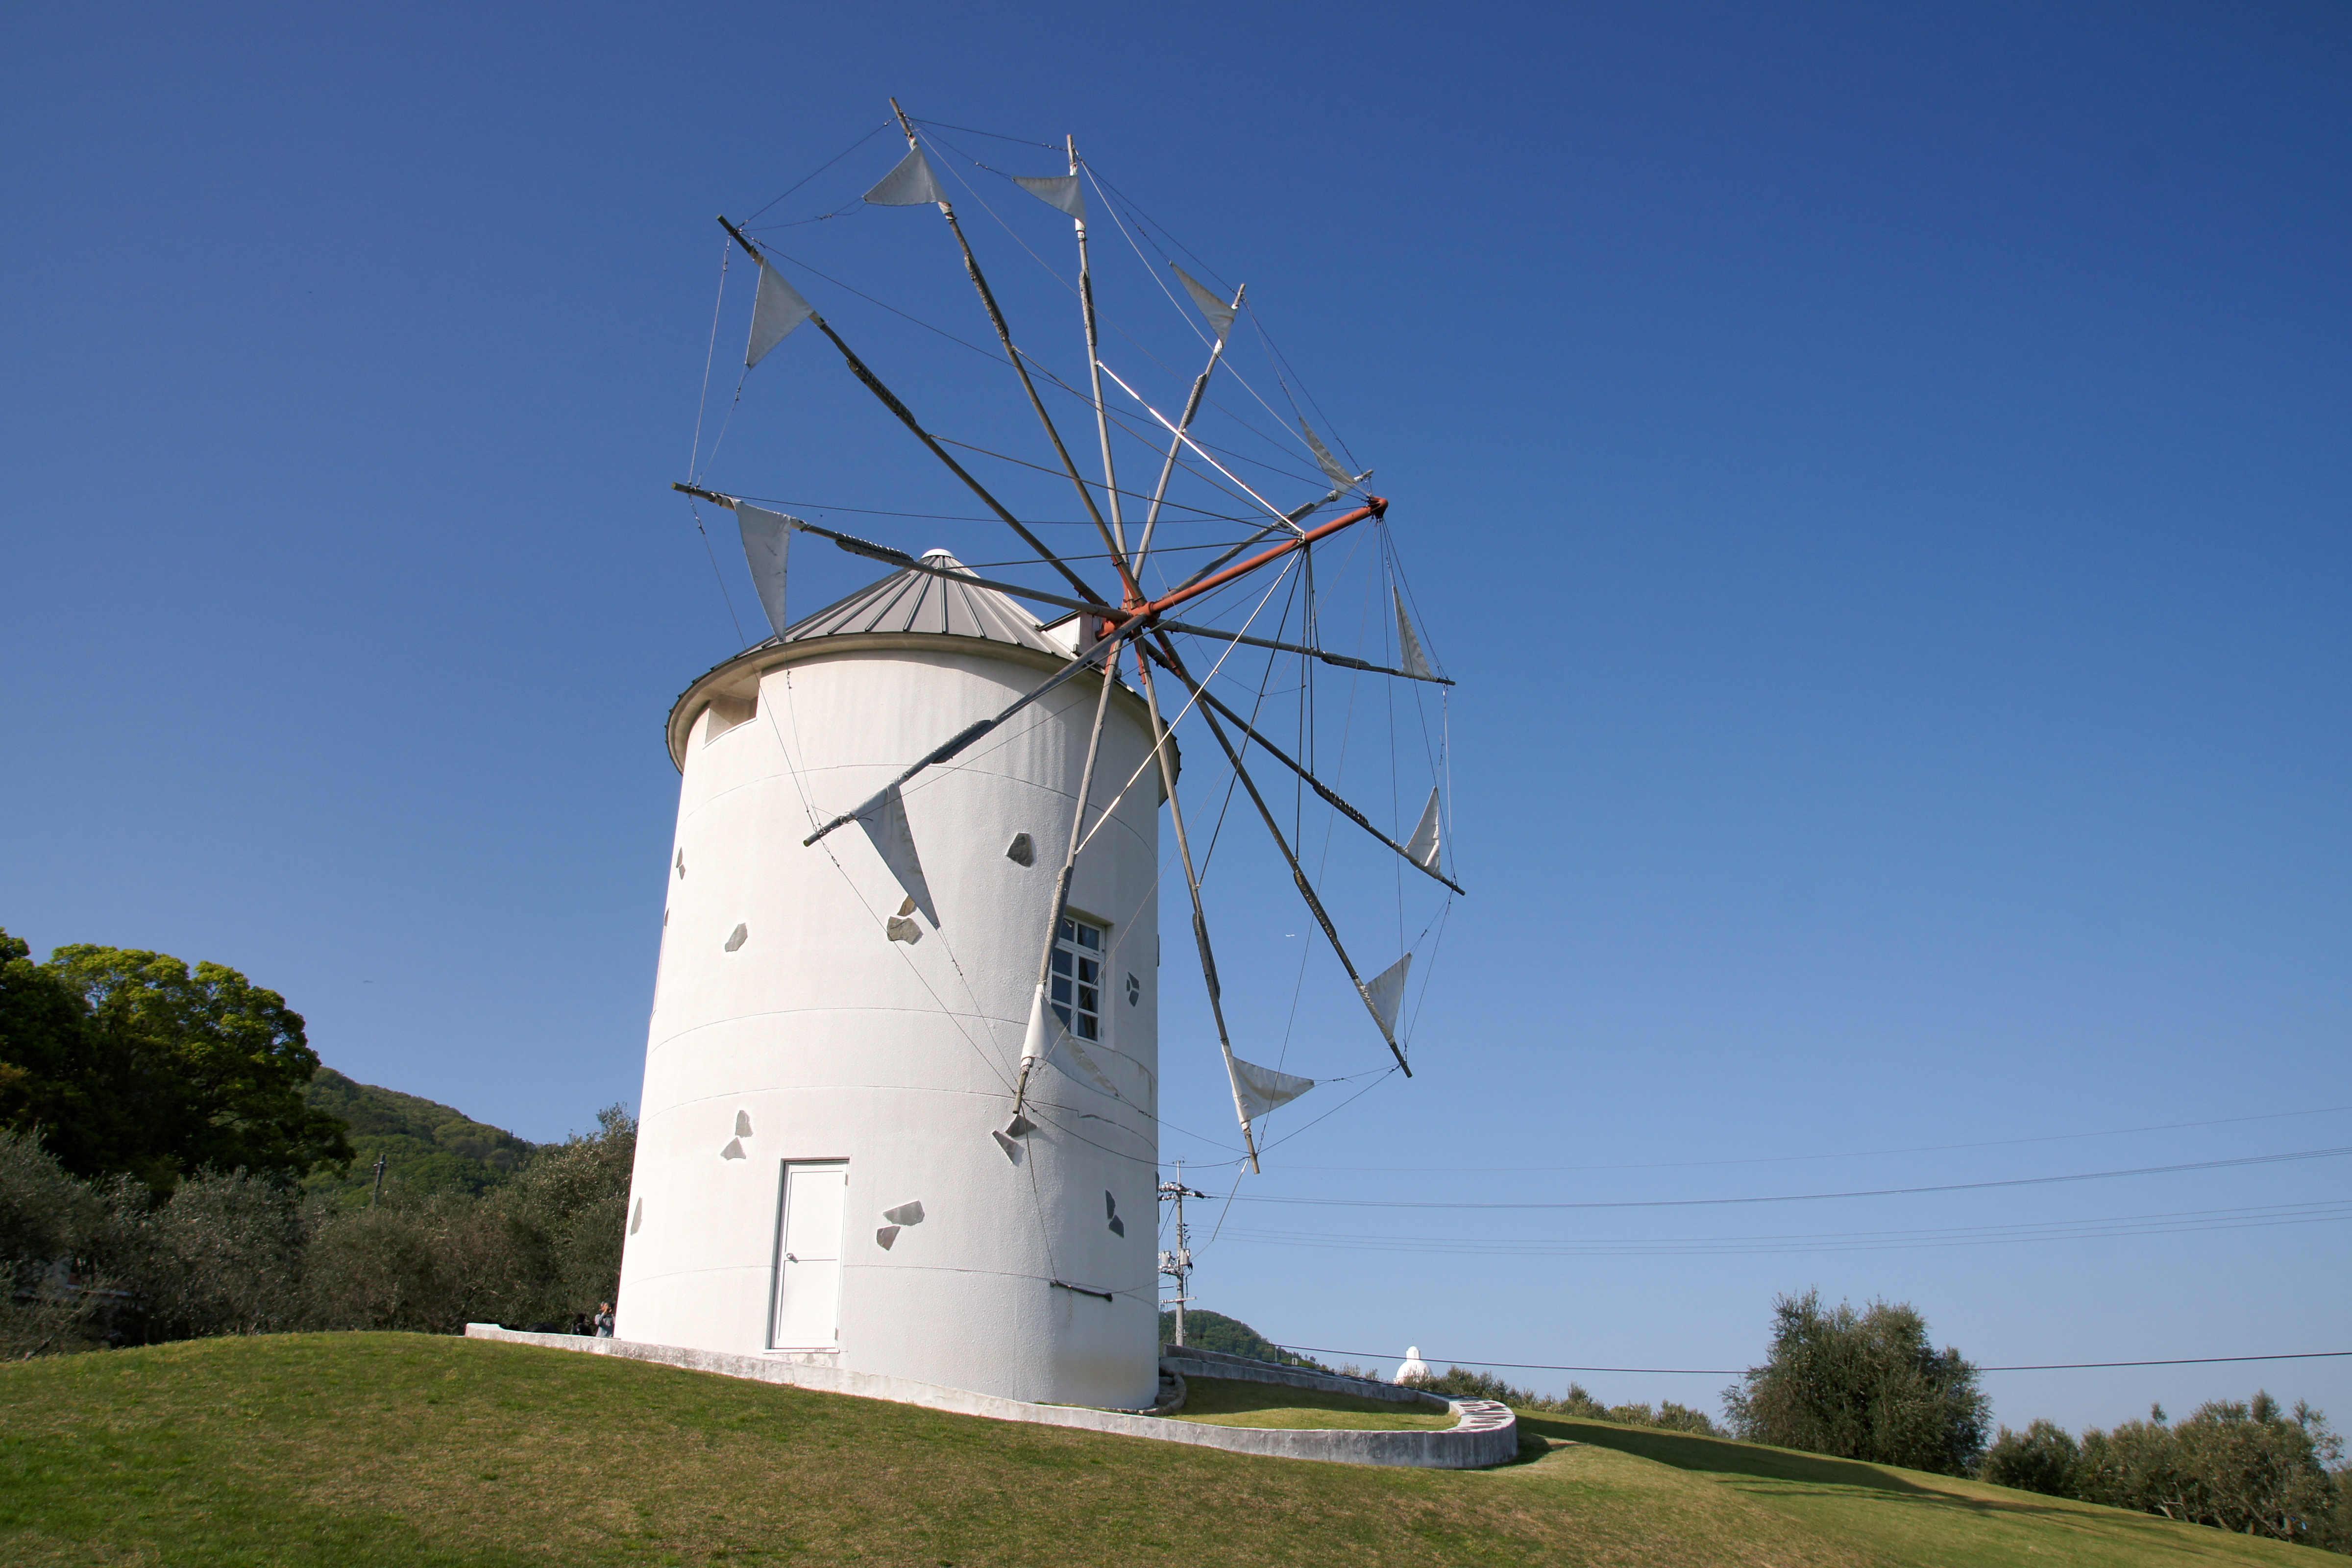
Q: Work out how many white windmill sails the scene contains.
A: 12